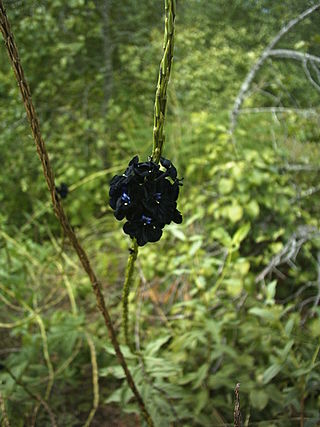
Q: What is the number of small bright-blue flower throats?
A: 3